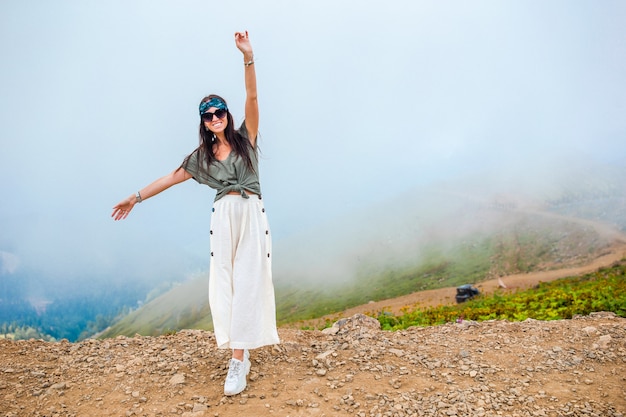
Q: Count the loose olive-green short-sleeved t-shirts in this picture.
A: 1